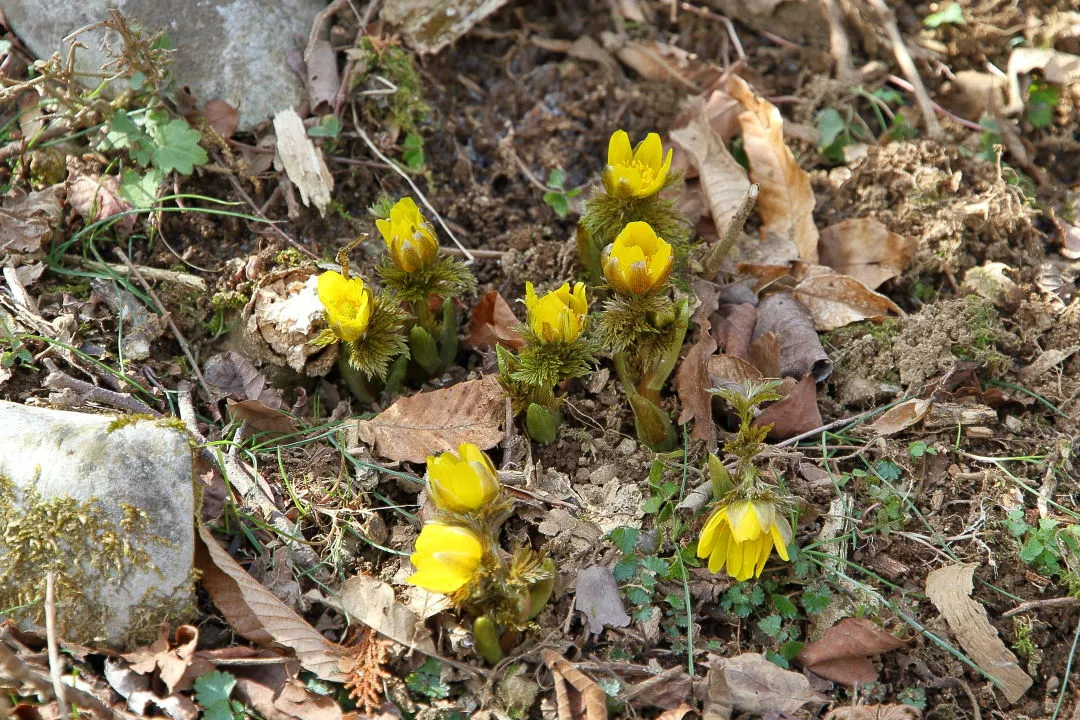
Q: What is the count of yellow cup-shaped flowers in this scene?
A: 8